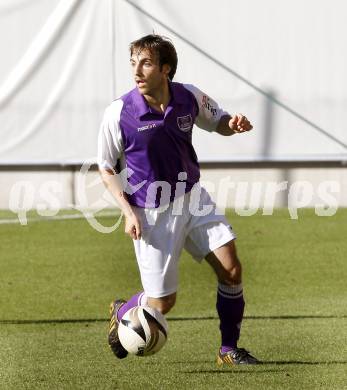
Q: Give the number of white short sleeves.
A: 2